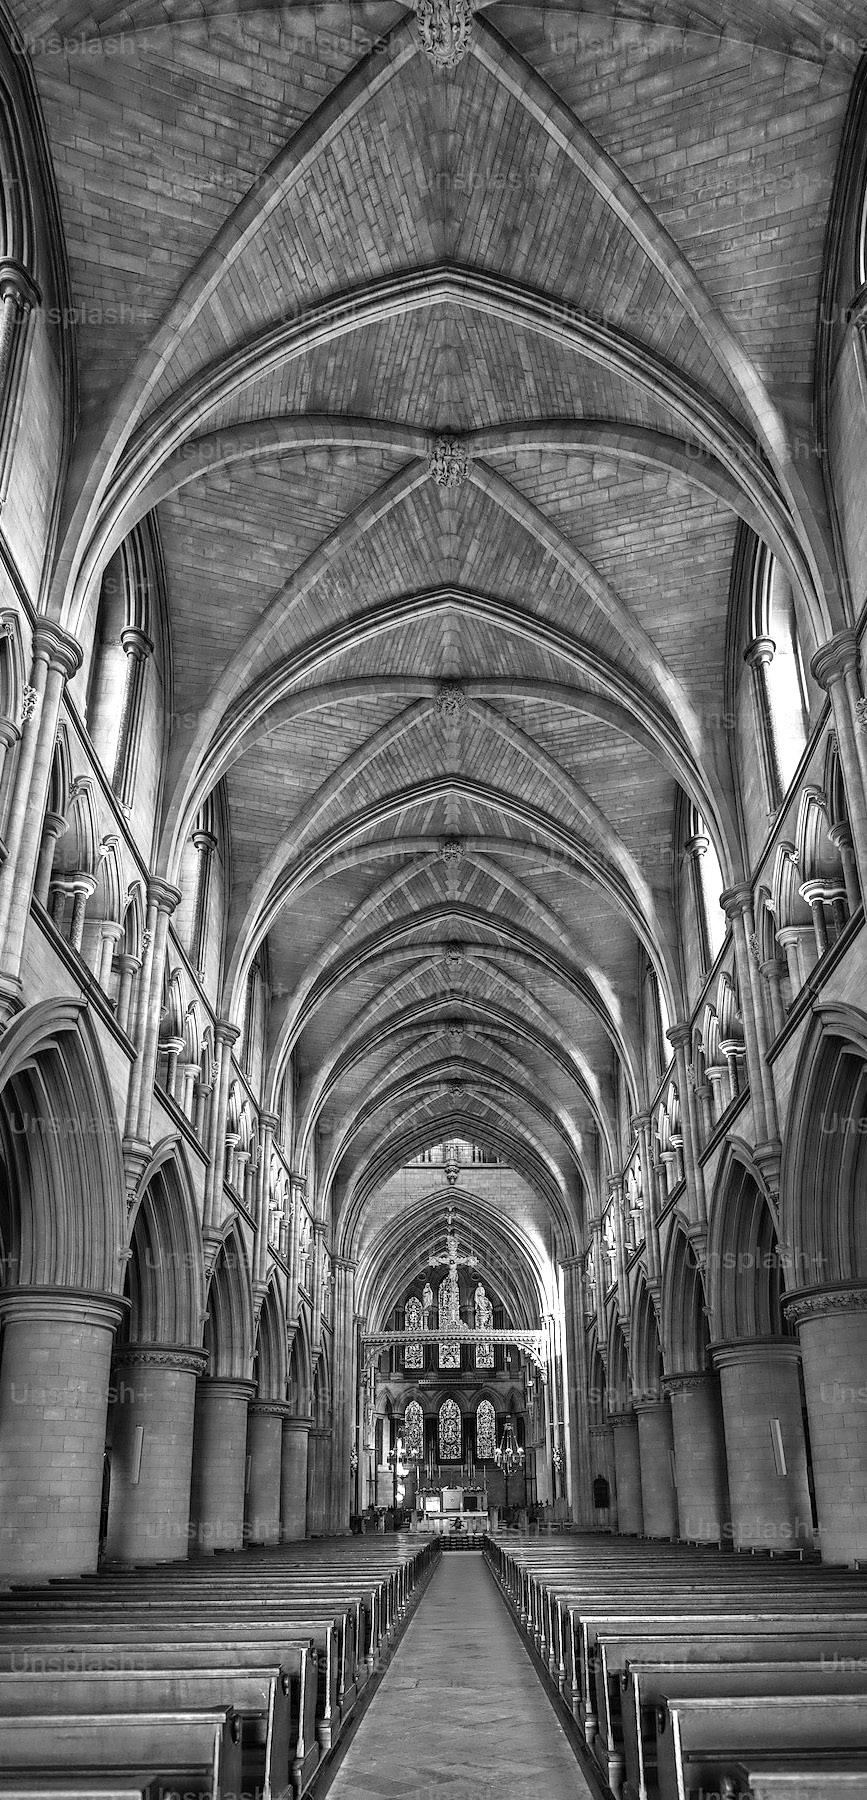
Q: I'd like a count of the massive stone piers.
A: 10